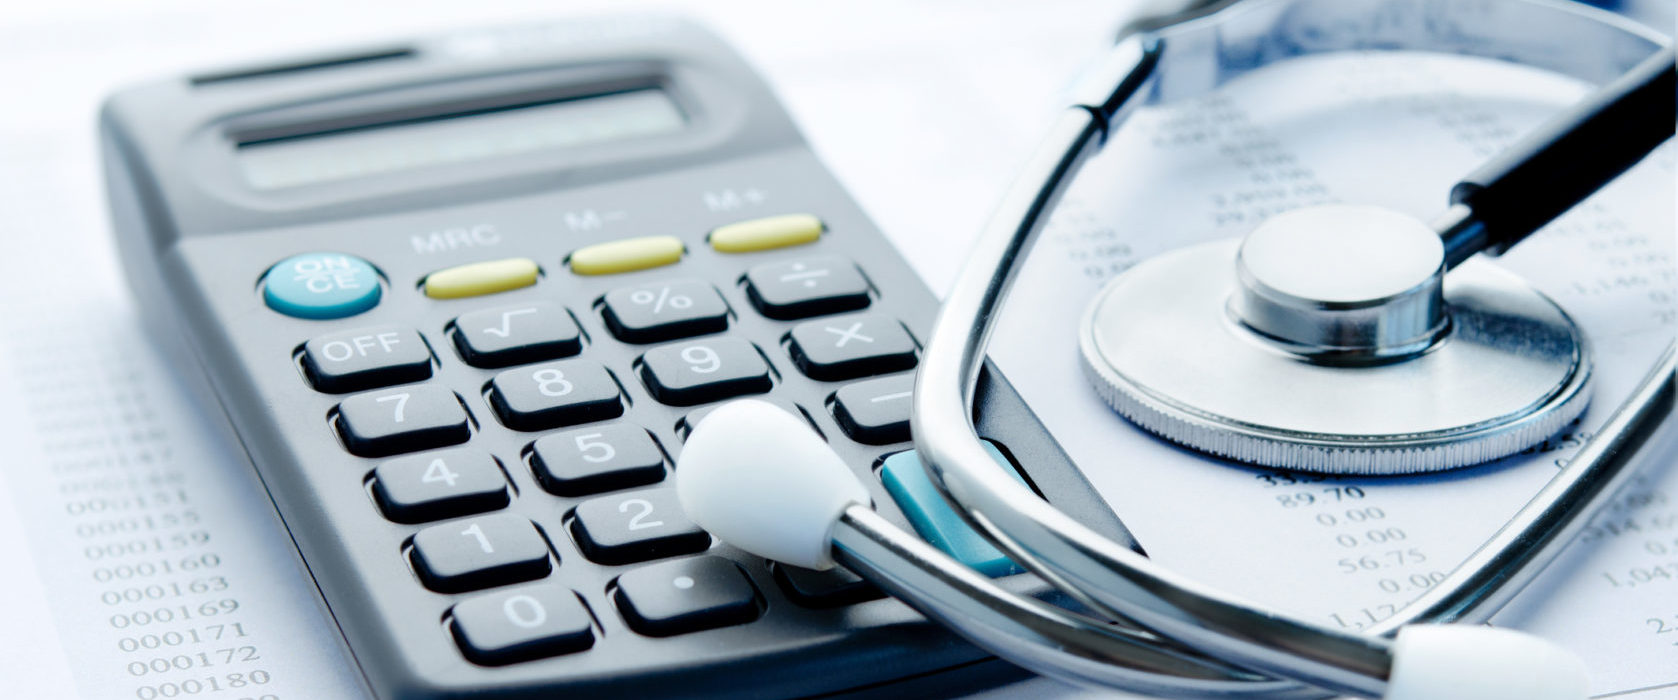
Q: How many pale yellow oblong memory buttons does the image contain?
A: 3